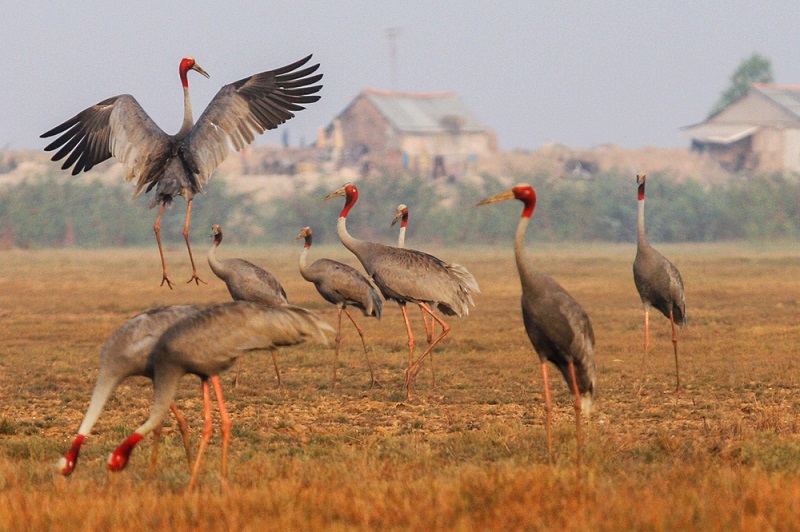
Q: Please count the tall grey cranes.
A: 9